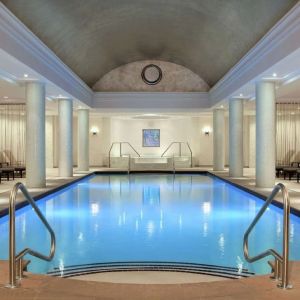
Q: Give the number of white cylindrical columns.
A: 6